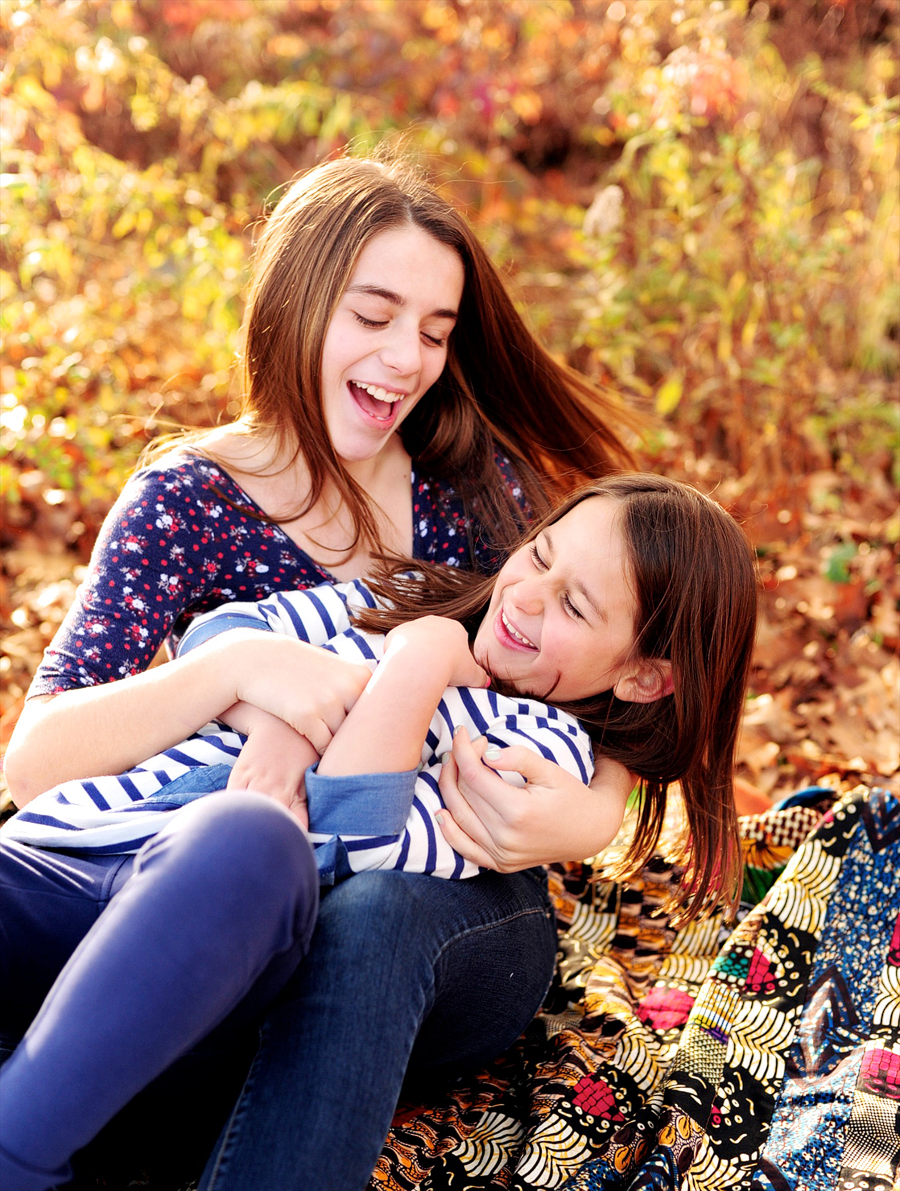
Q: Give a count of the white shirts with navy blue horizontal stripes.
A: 1